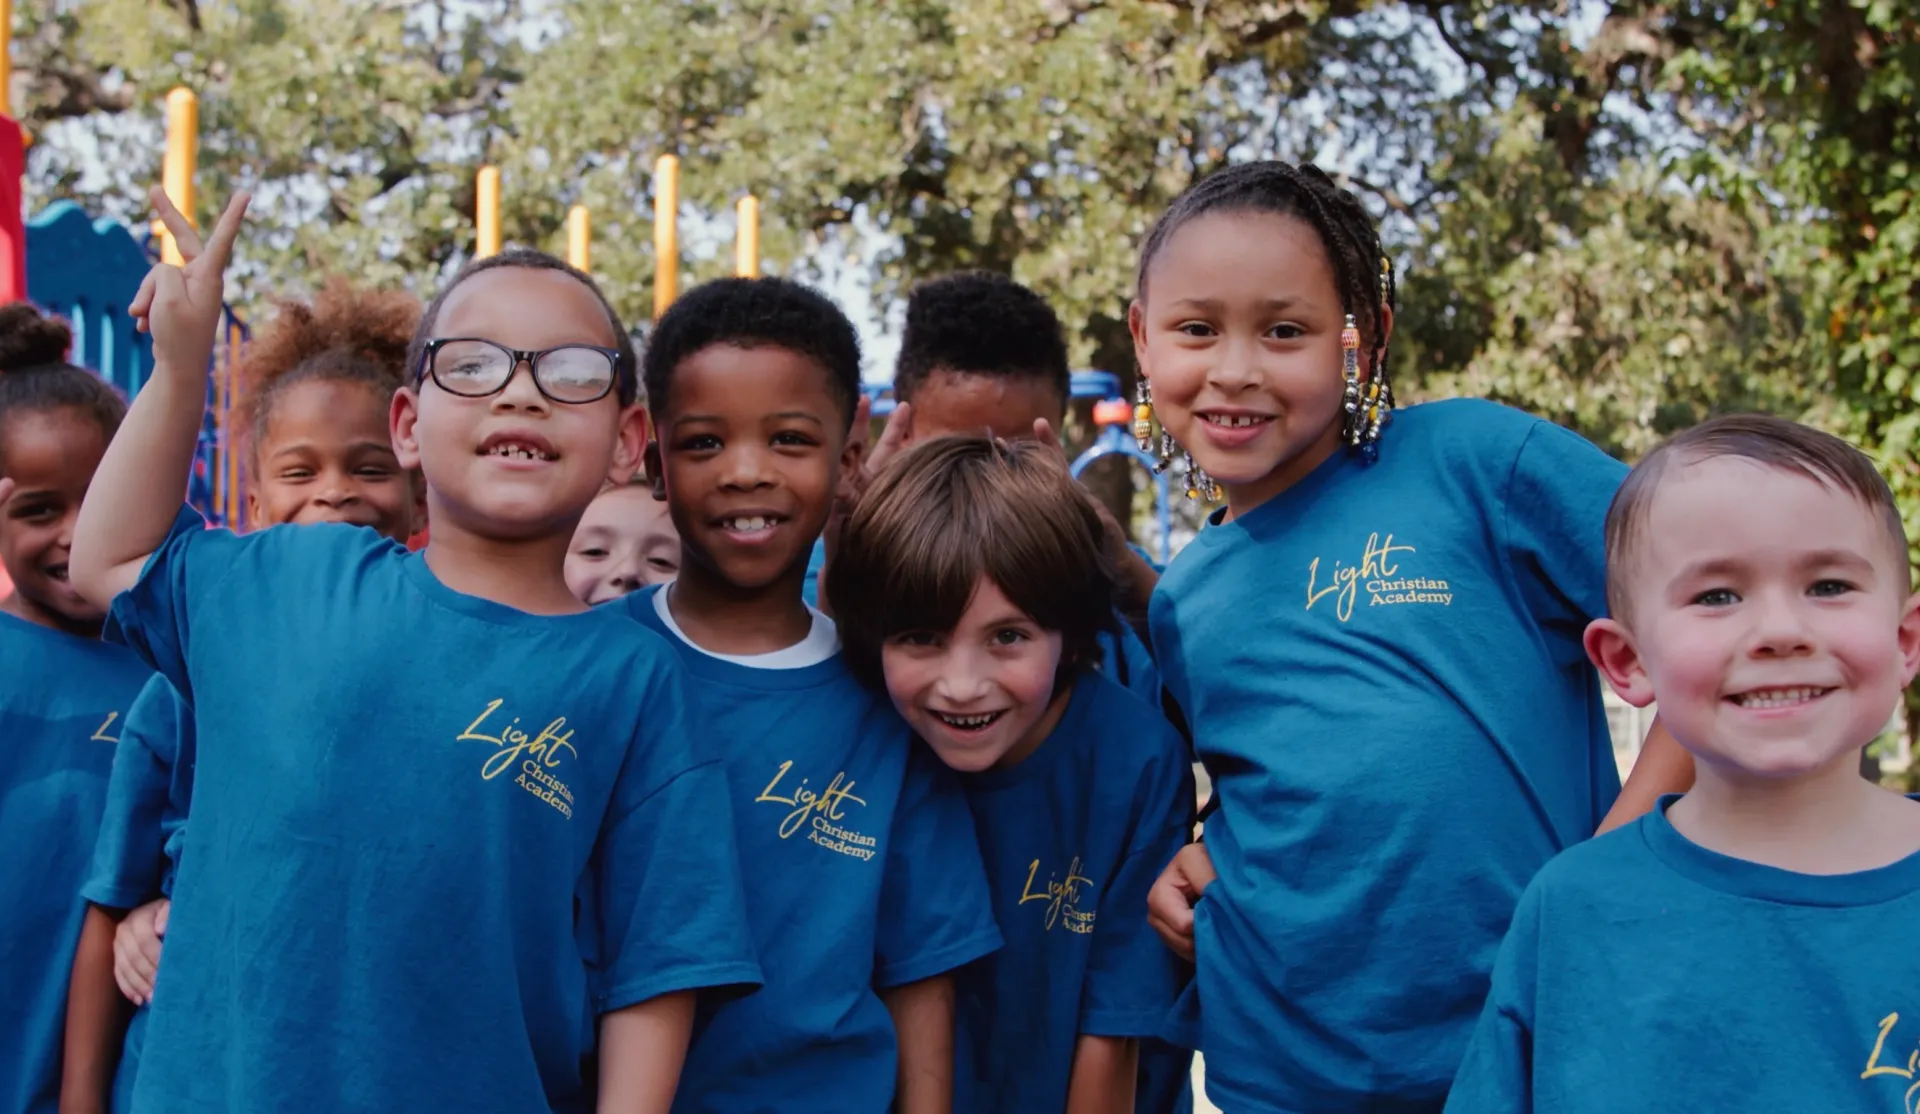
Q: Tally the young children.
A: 9